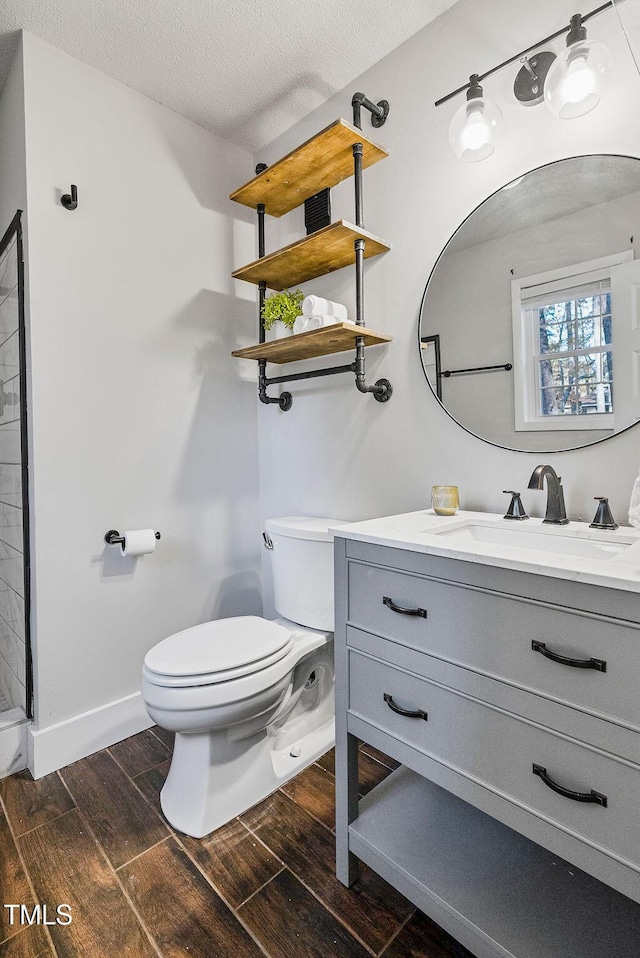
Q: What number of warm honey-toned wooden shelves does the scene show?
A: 3